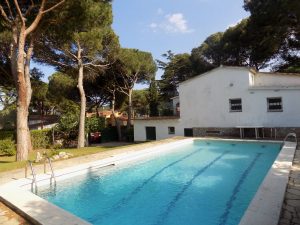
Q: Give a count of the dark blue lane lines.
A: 3